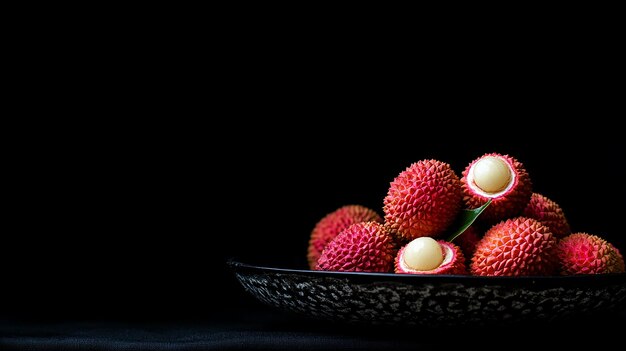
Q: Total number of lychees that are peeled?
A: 2